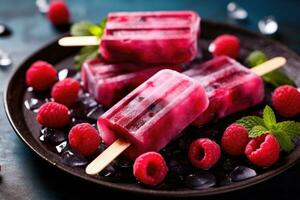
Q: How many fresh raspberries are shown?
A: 11